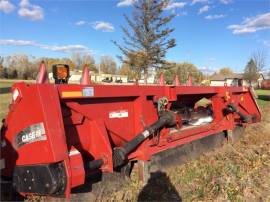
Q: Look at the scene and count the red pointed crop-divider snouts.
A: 5